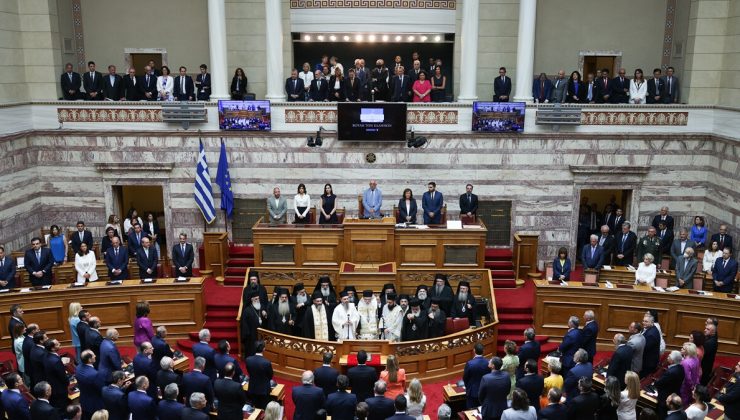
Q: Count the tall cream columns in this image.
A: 4